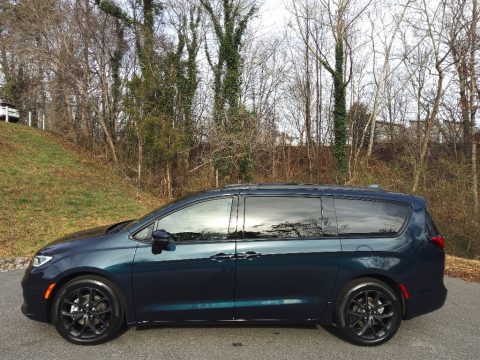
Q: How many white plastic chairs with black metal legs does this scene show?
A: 0